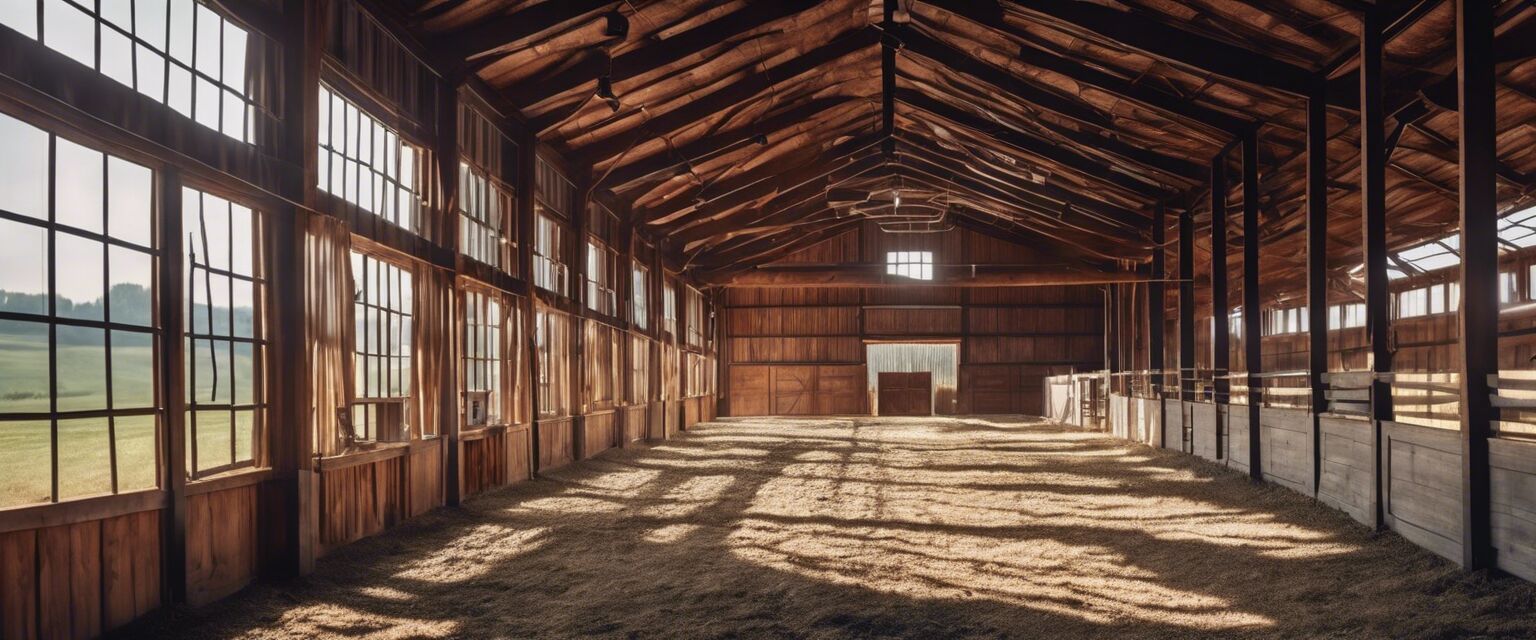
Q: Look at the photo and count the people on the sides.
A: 0